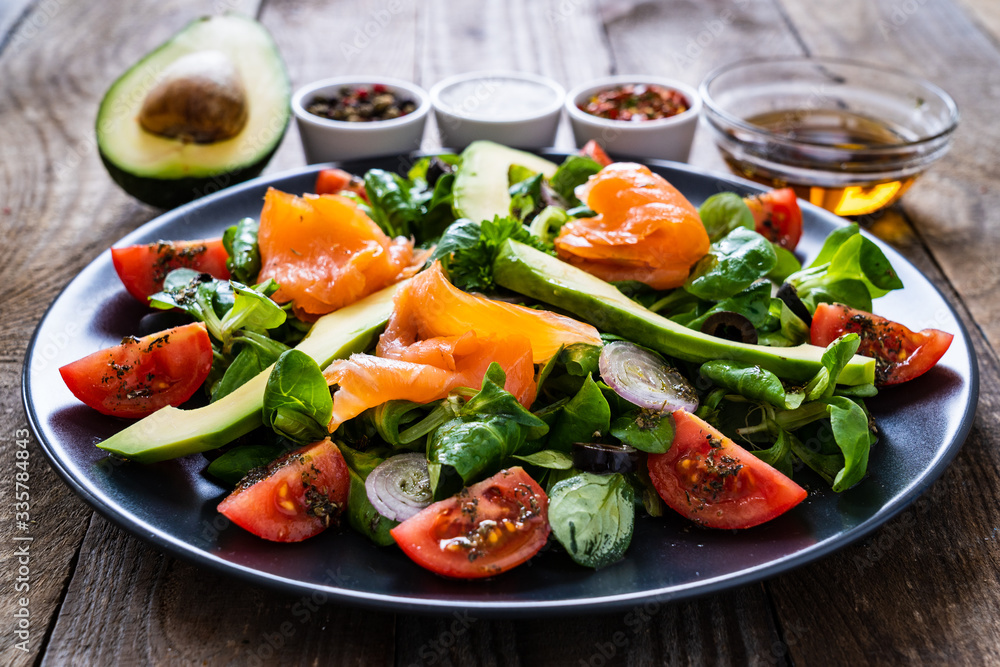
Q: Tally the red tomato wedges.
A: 9